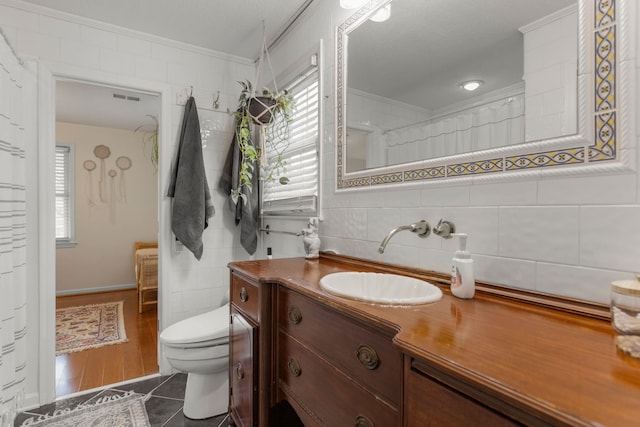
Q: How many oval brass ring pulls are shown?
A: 6